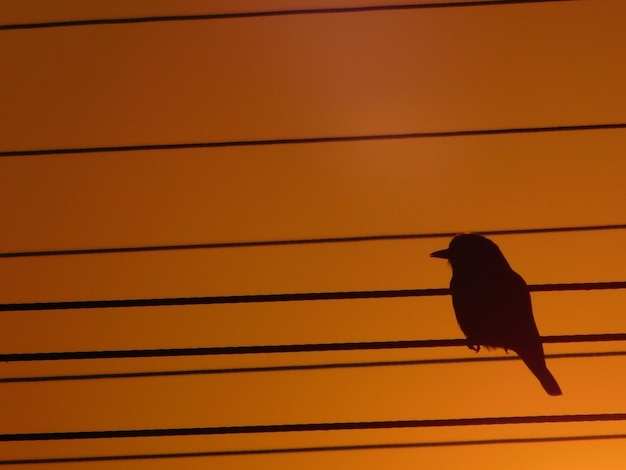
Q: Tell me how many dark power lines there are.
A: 8